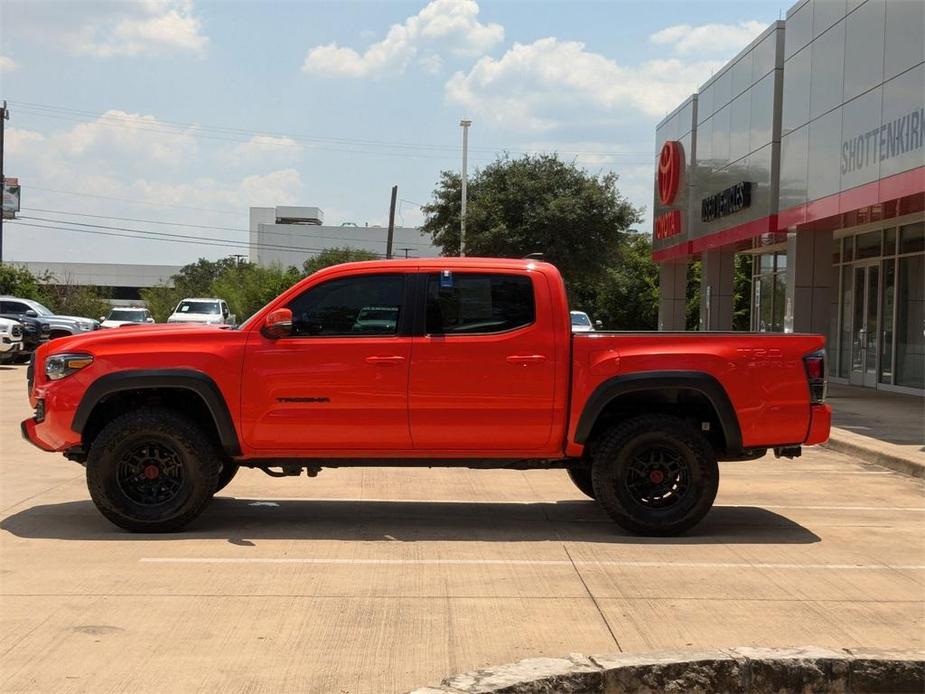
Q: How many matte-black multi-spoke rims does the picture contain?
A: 2